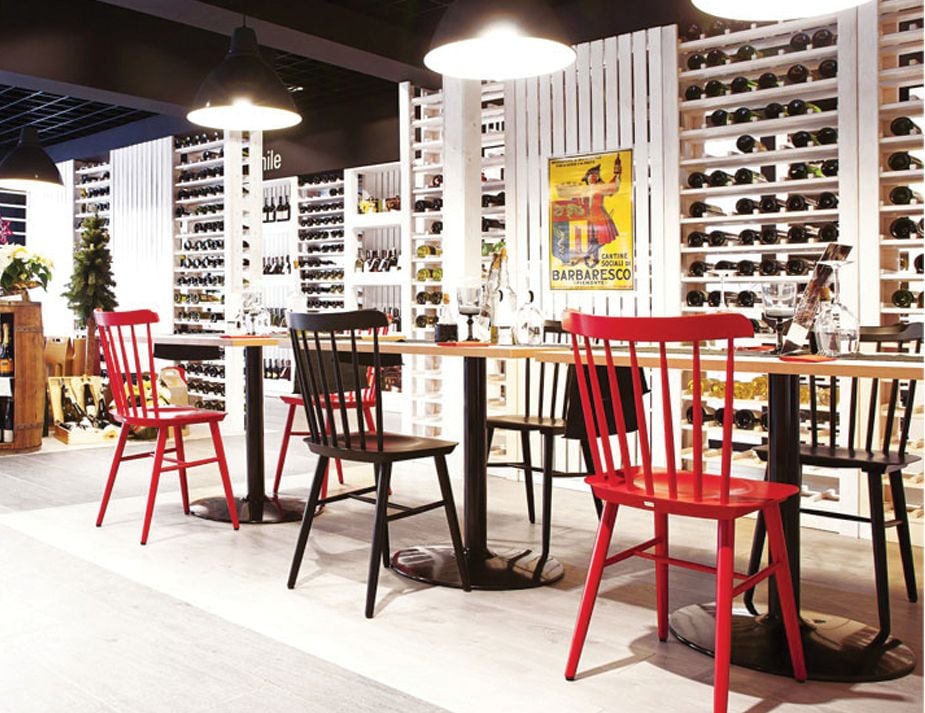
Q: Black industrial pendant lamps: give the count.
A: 4